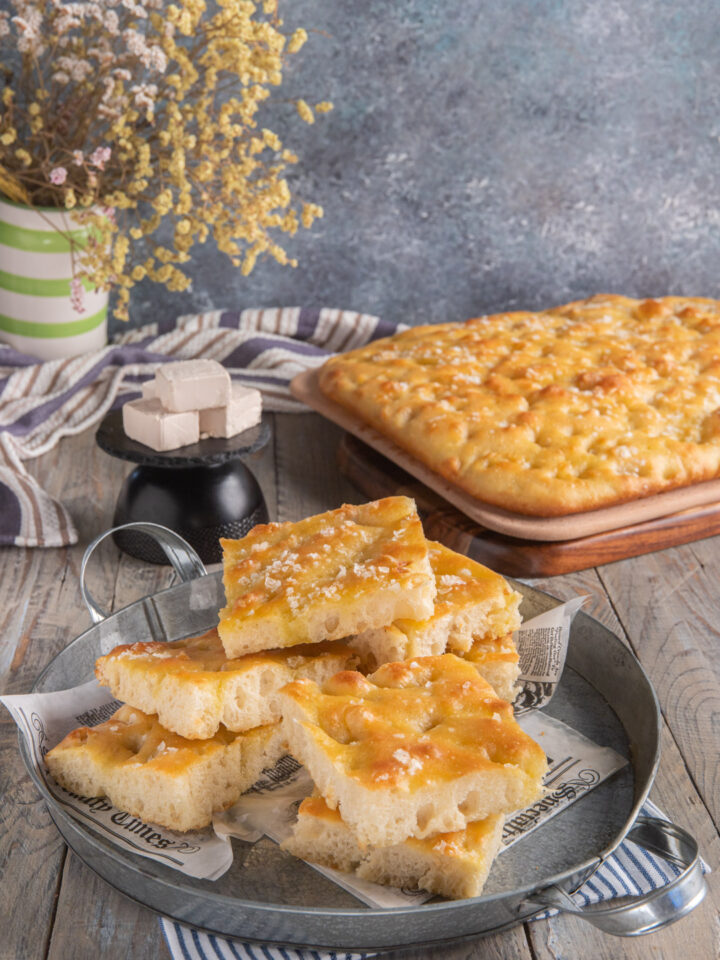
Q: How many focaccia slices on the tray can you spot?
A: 7